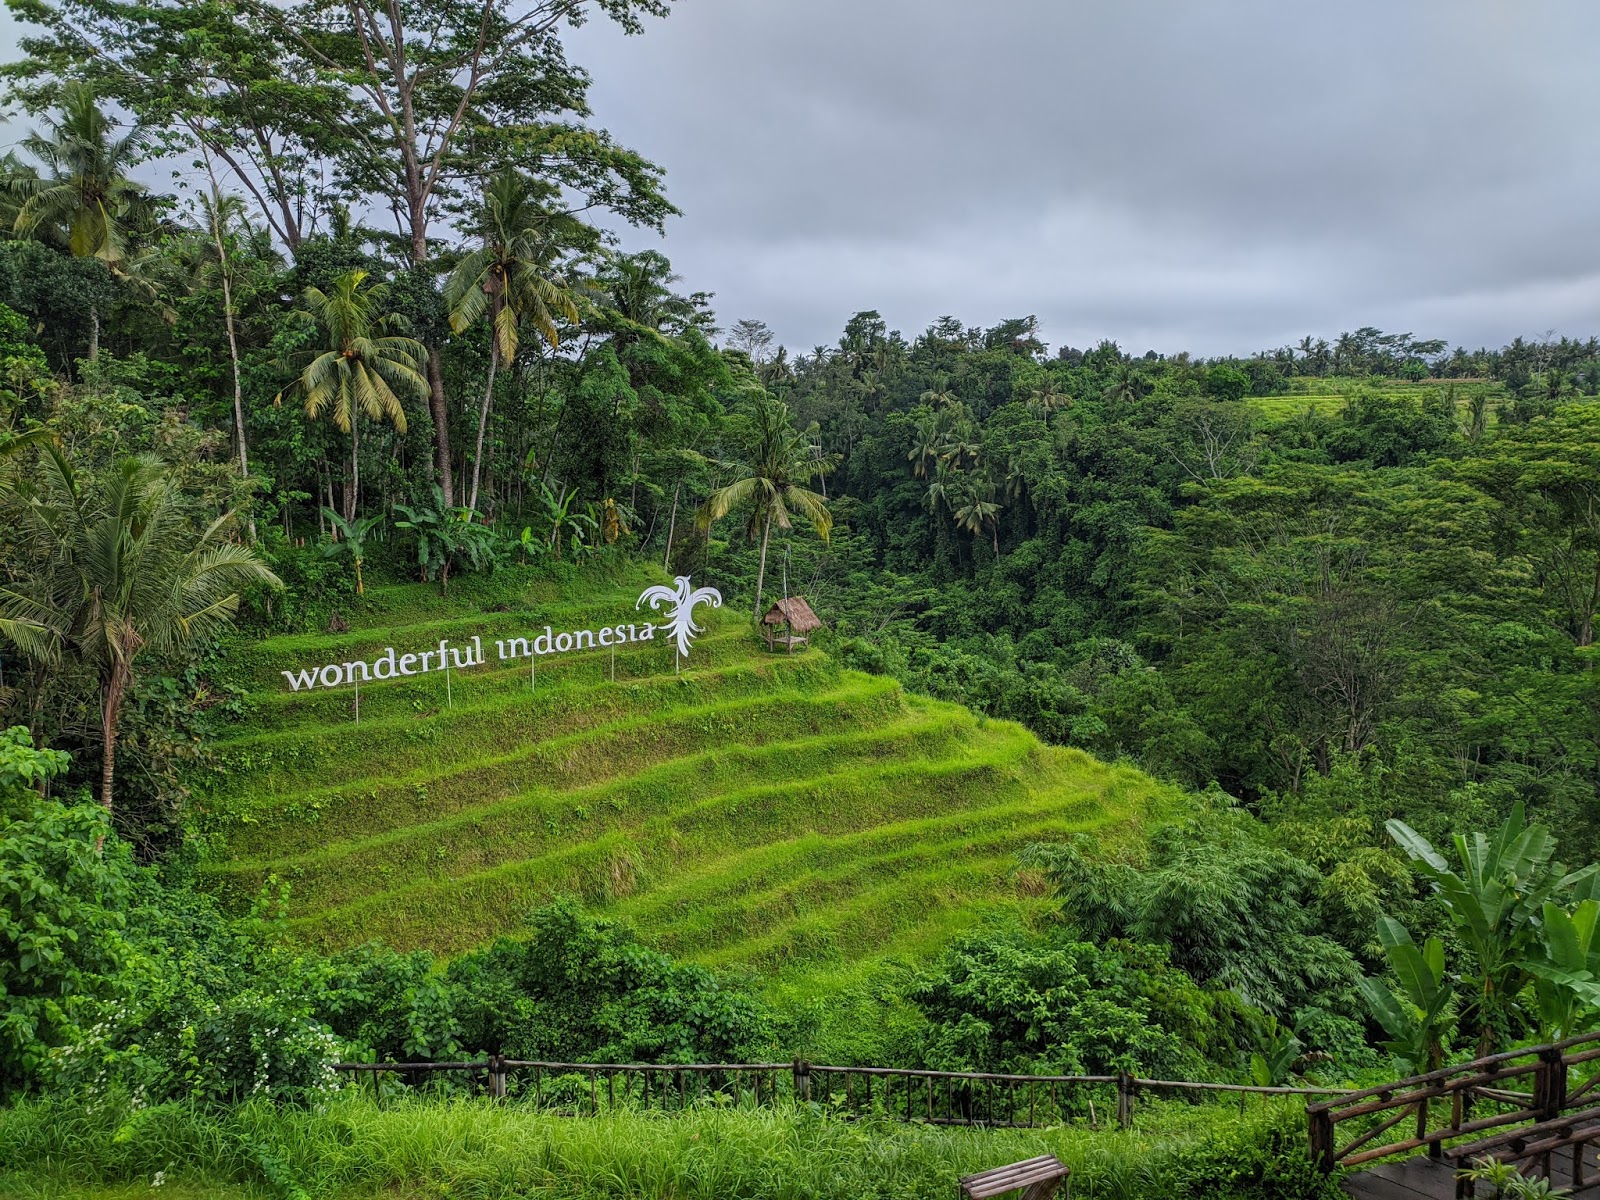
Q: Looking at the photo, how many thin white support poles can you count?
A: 5